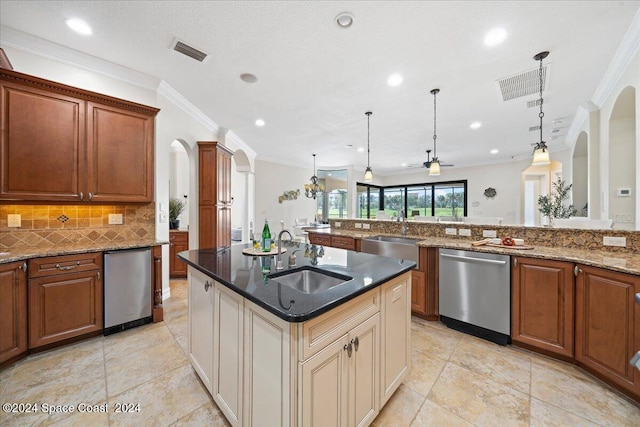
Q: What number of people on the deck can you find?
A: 0